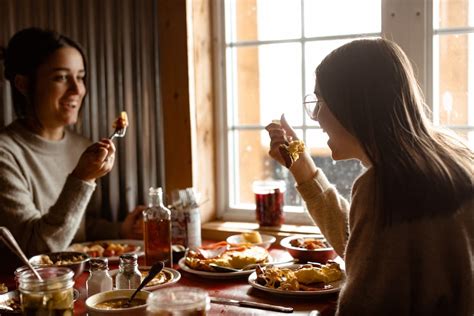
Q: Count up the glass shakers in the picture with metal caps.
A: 2